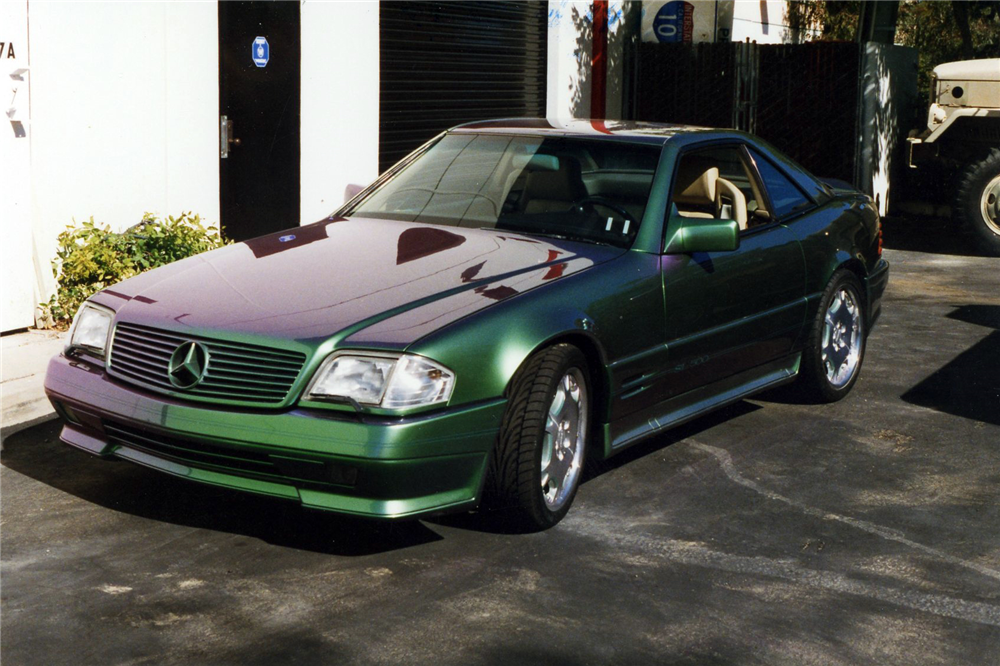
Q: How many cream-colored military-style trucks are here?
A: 1